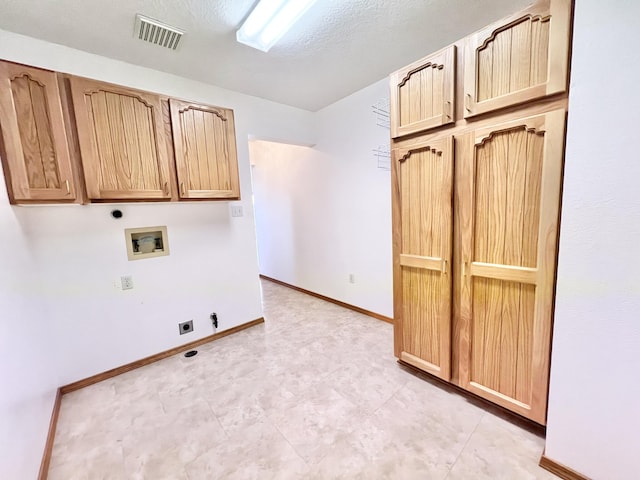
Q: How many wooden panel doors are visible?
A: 7